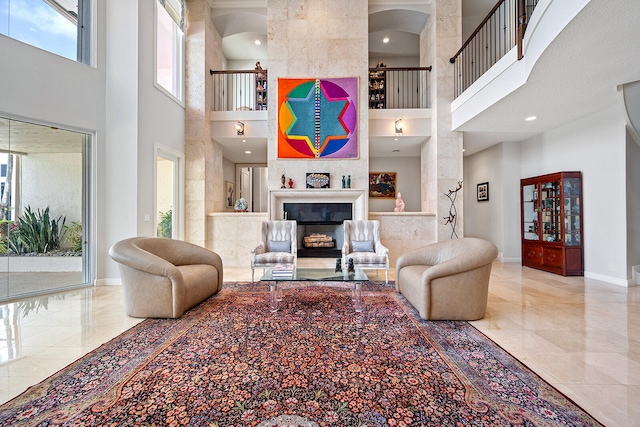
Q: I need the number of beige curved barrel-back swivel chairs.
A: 2